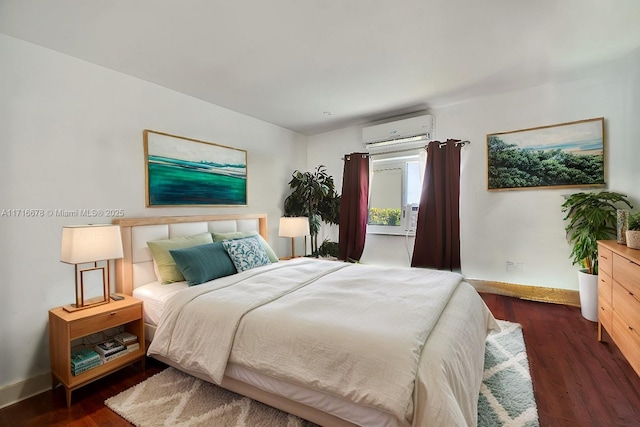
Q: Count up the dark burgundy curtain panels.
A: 2